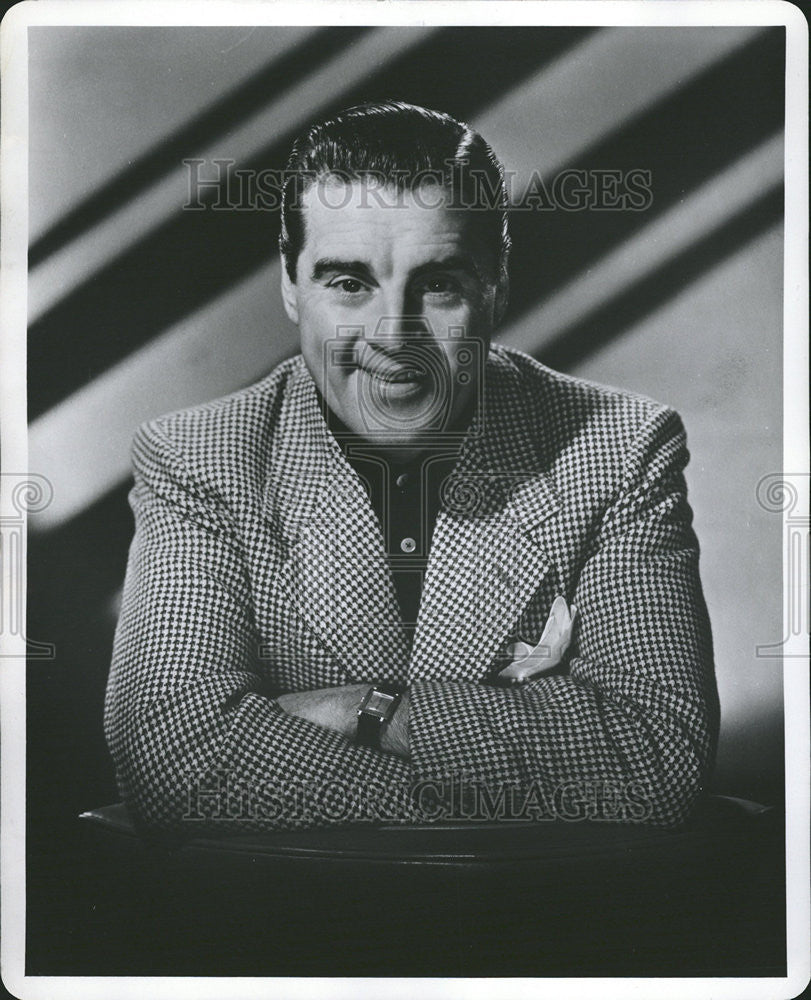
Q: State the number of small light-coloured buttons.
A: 2